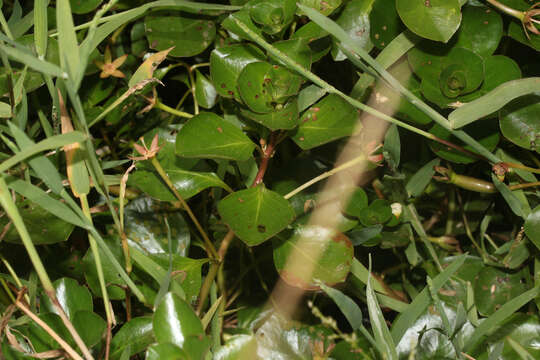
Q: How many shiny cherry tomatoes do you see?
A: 0